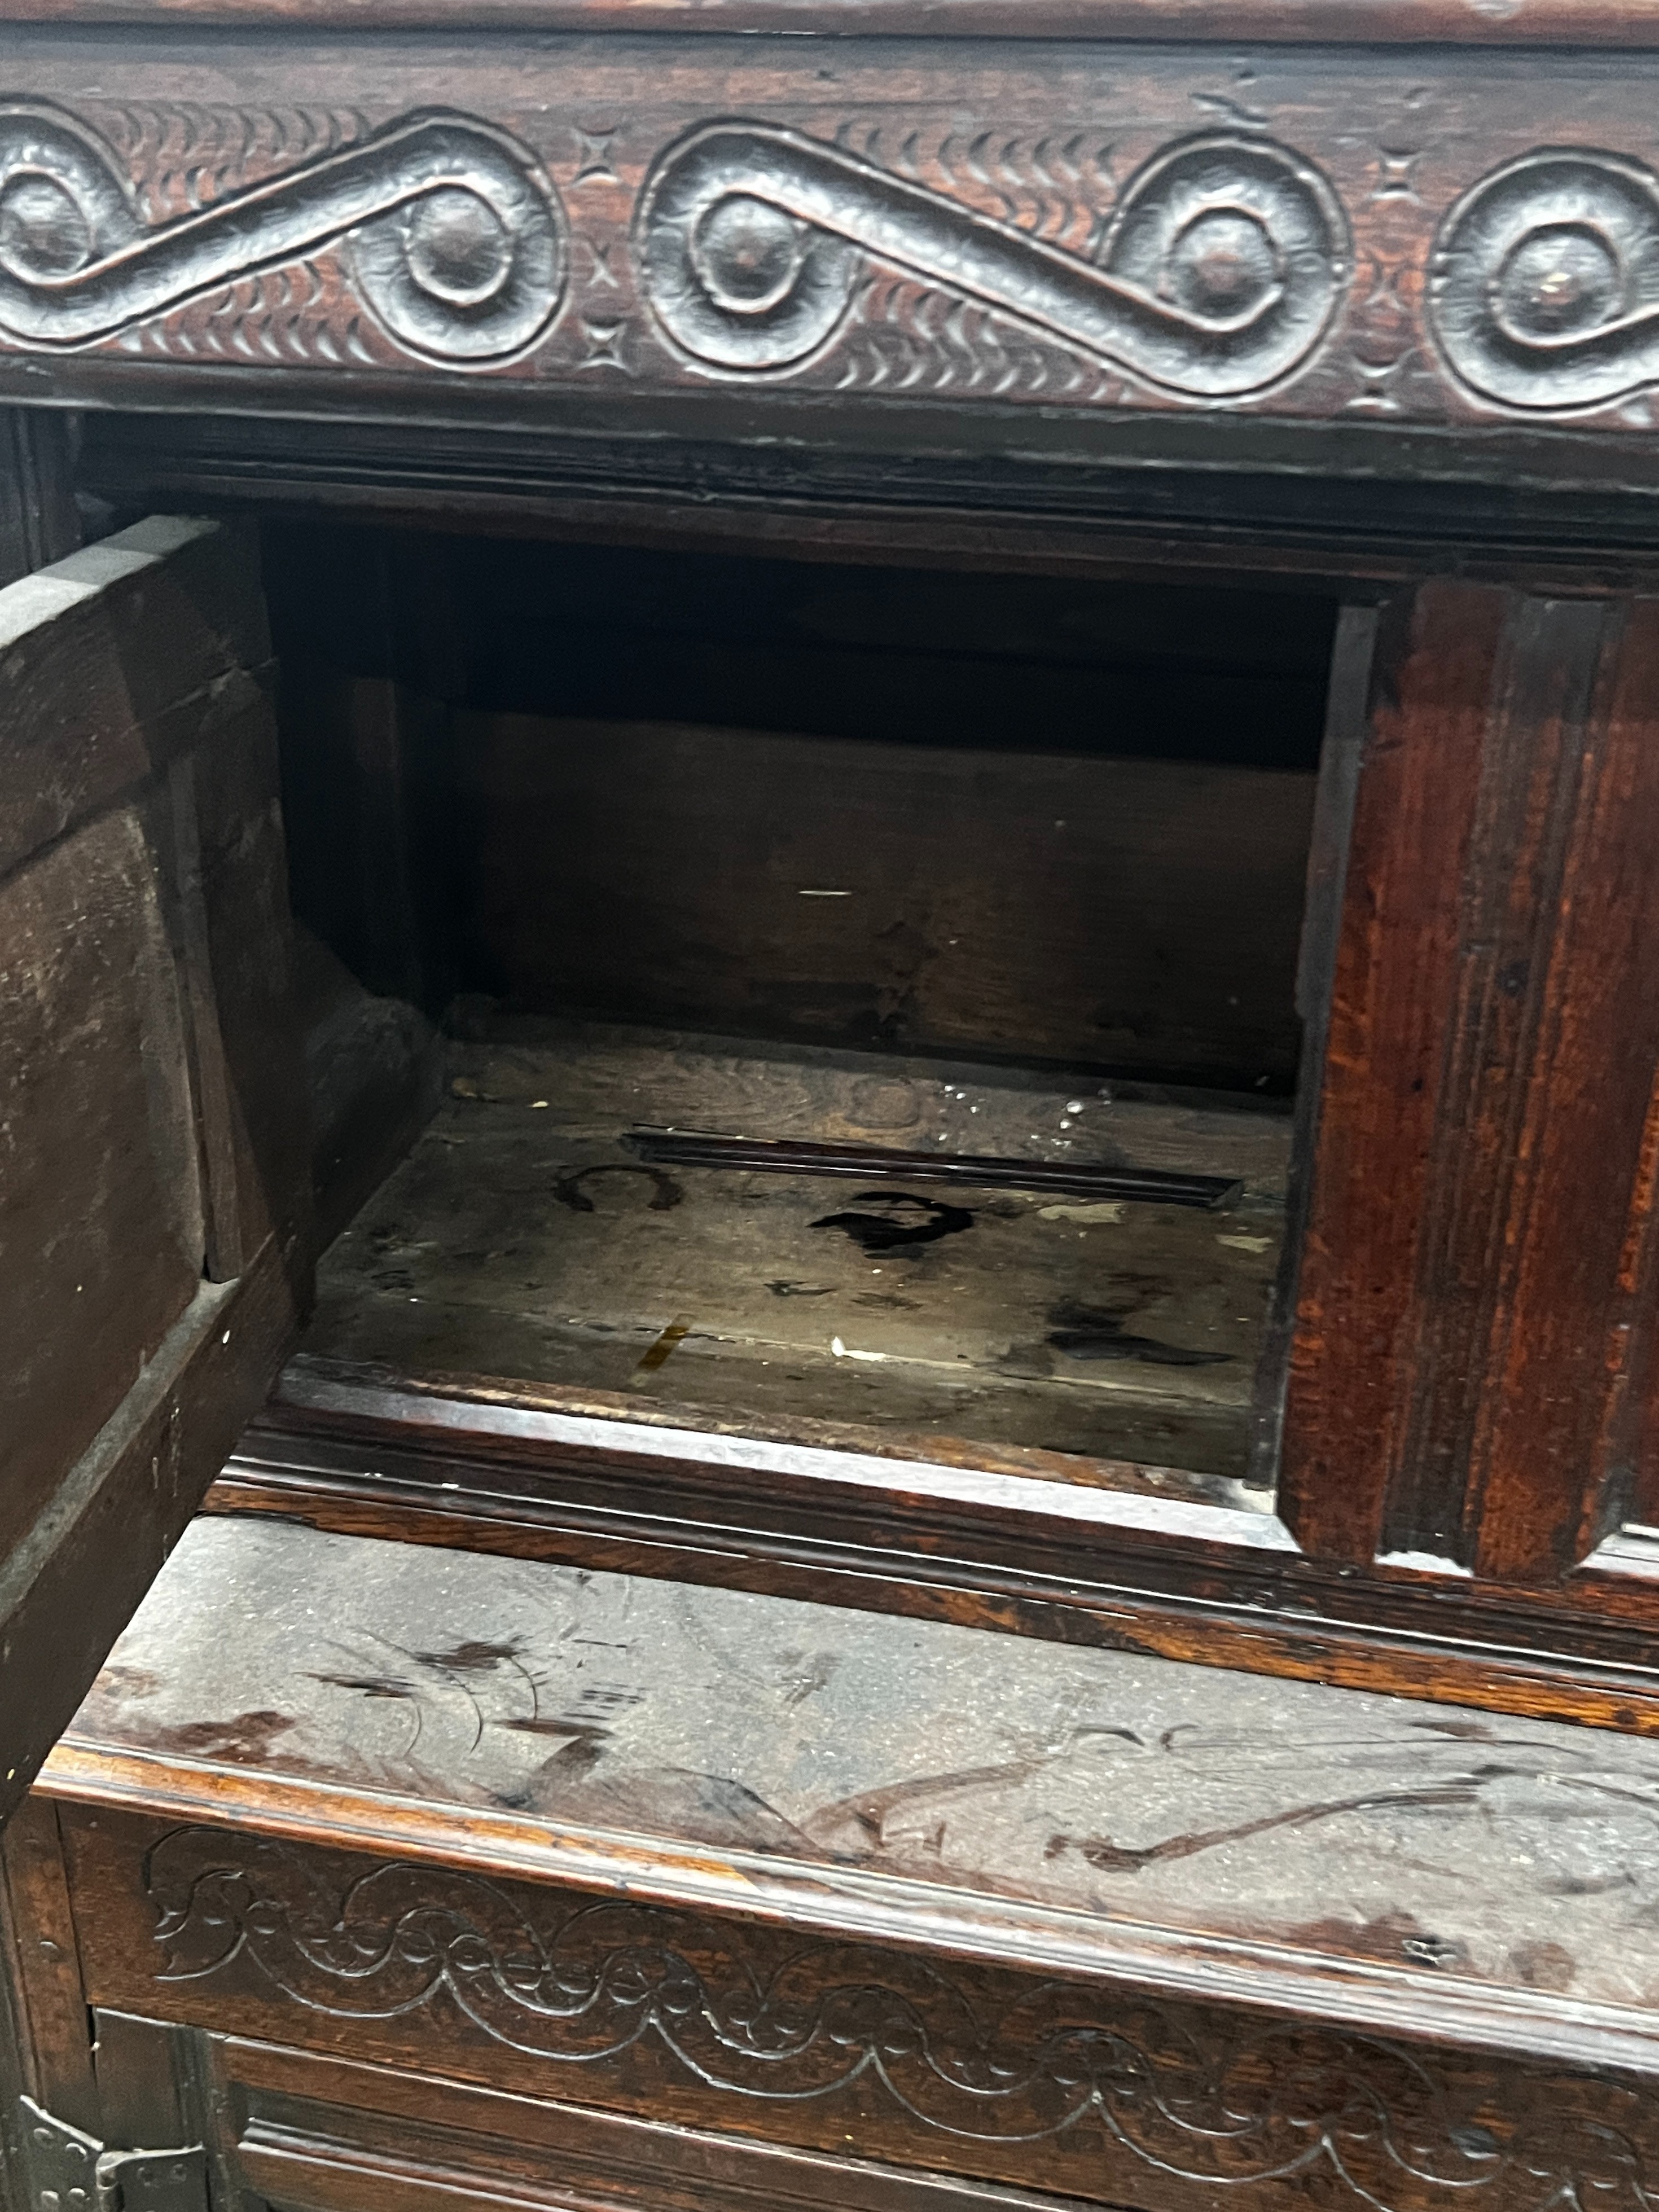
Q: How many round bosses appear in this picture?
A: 5